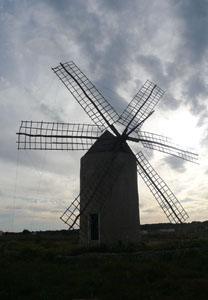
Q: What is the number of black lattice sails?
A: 6